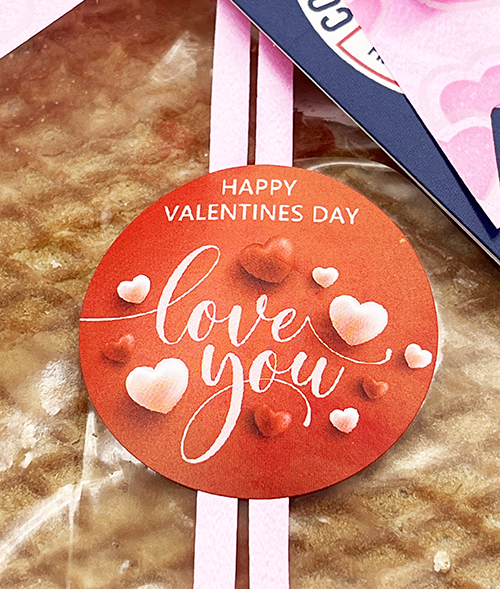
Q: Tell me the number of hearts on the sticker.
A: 10